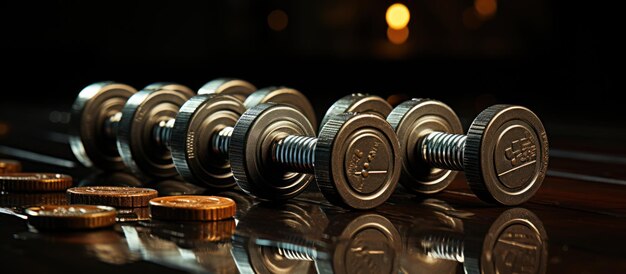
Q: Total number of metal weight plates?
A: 11